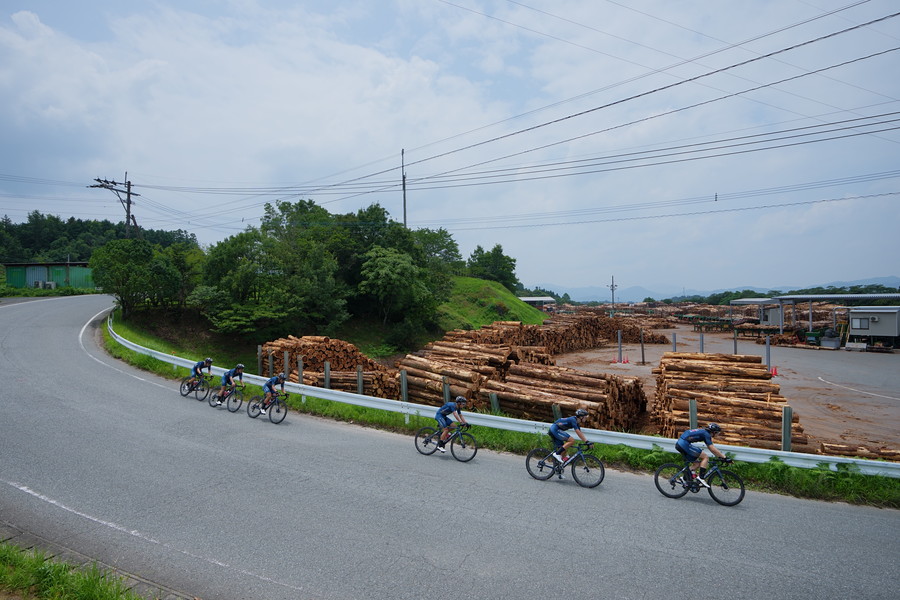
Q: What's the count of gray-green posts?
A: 12